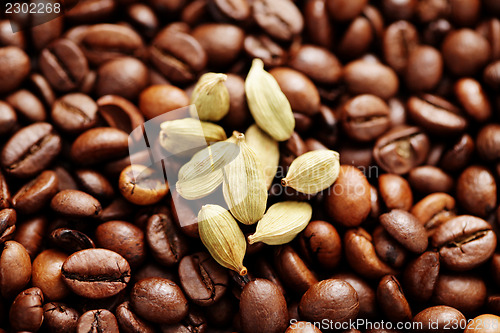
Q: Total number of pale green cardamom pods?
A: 9